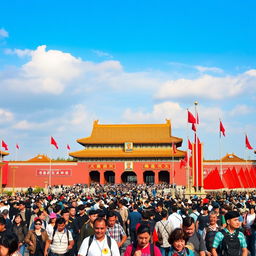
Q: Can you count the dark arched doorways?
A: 5